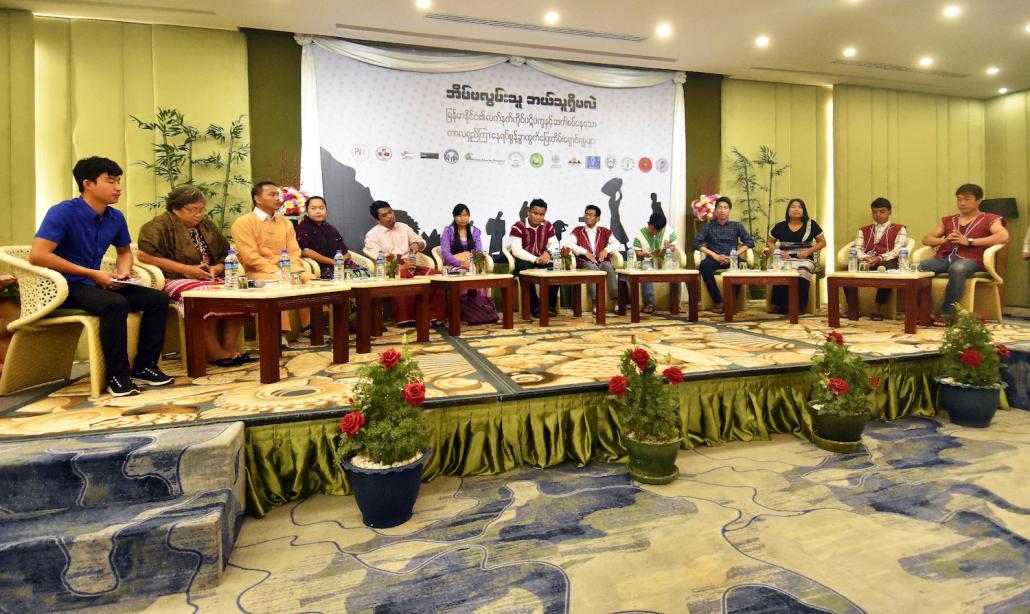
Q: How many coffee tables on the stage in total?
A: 7